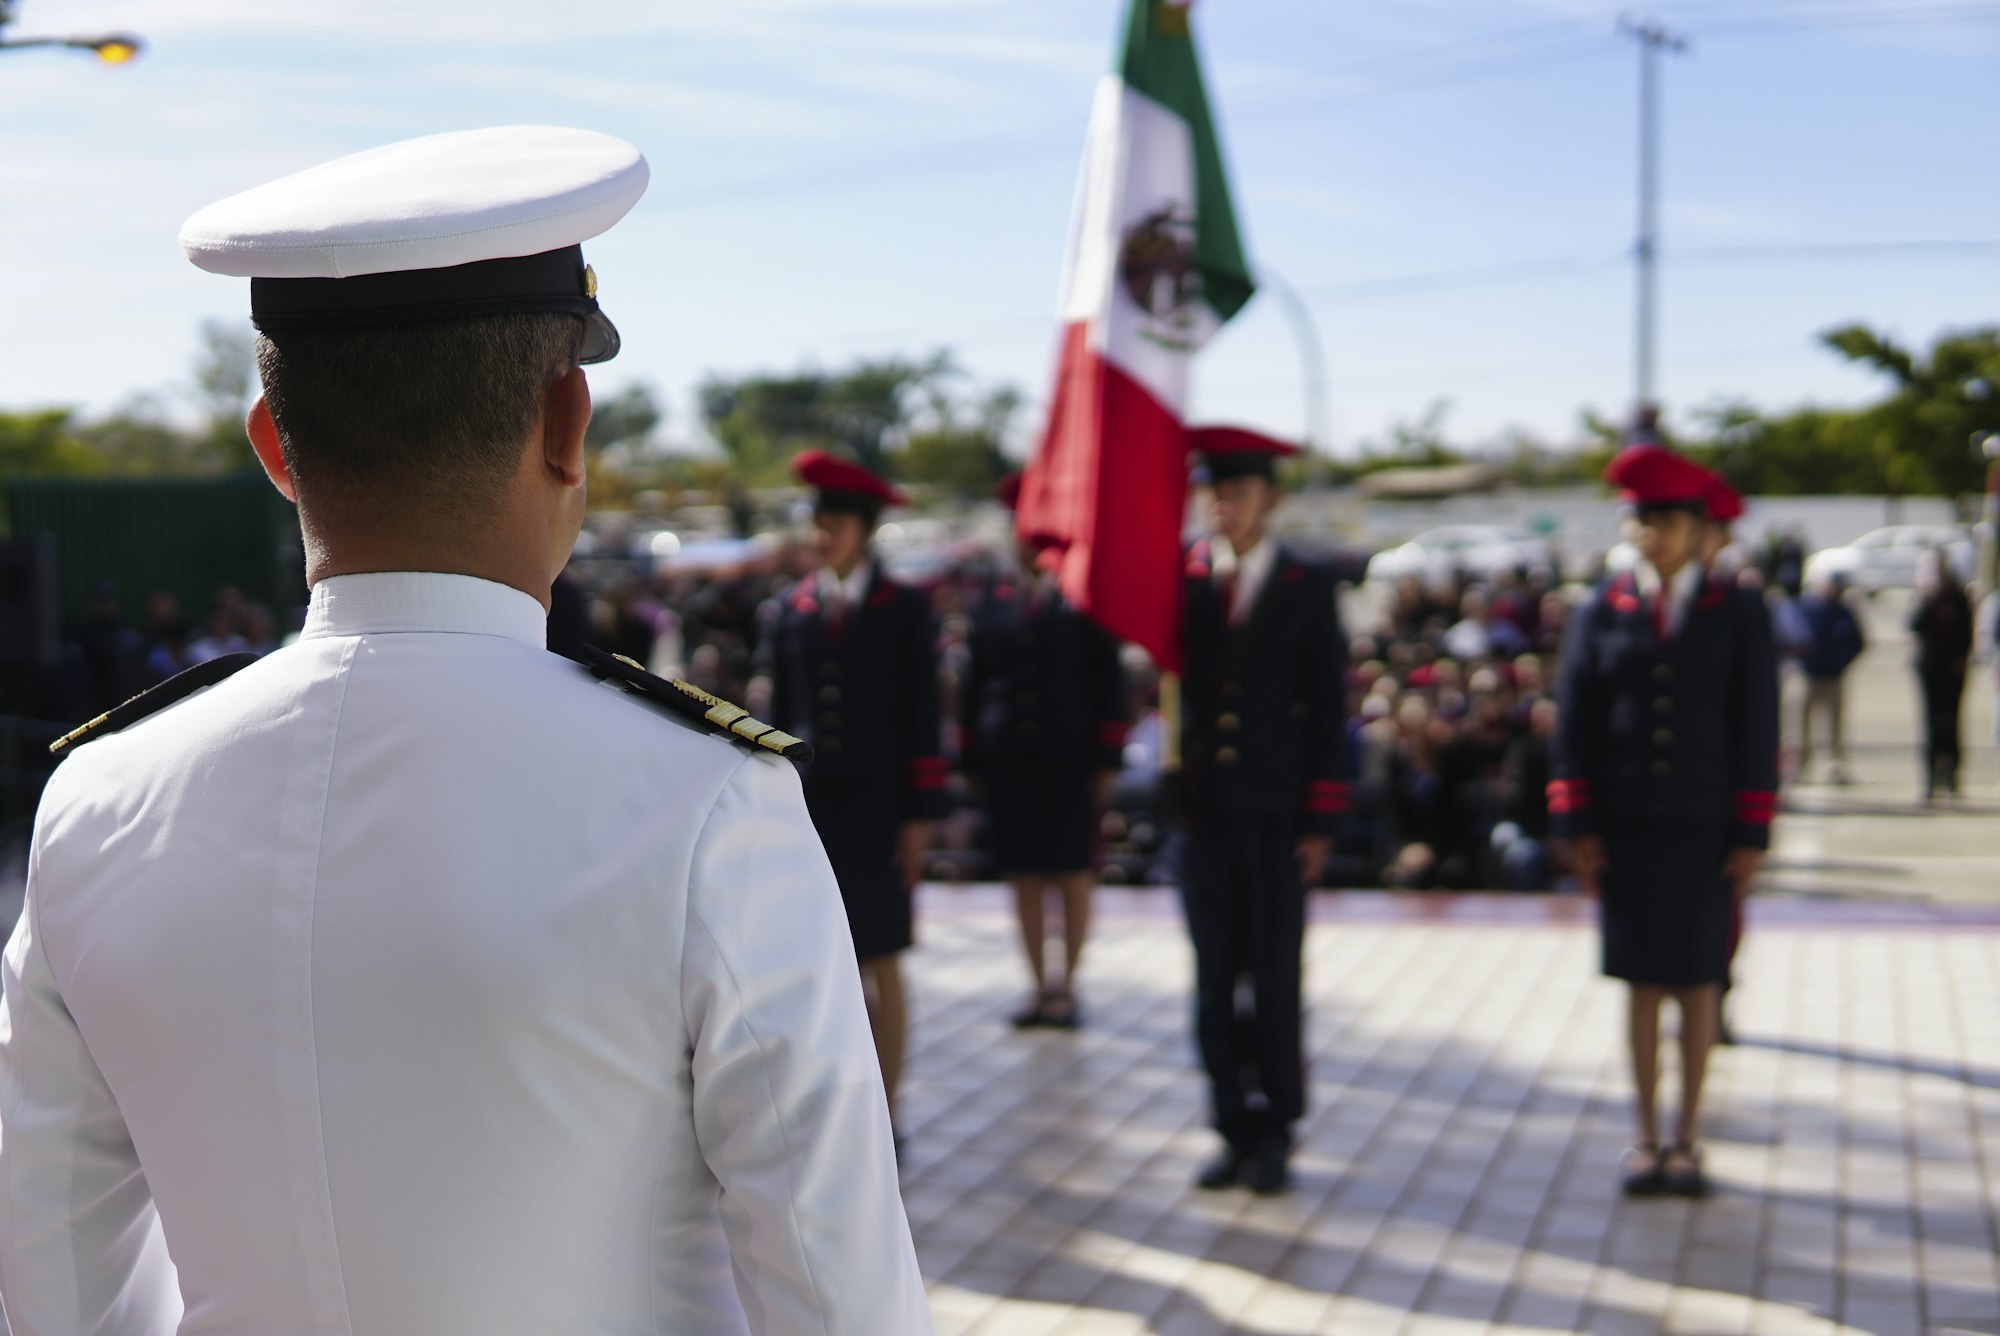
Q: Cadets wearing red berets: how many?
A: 5